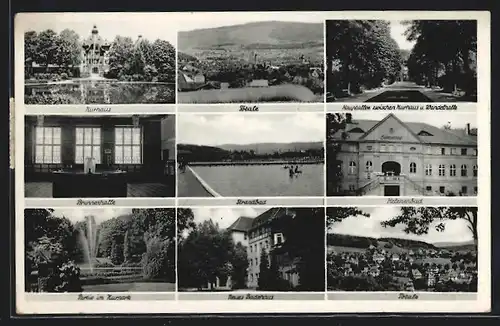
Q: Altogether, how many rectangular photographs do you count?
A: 9